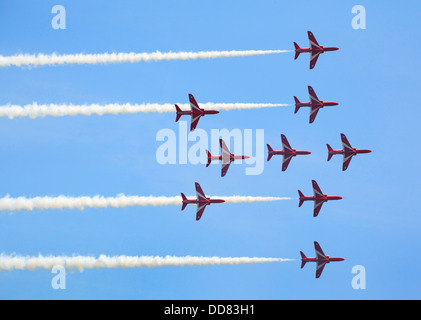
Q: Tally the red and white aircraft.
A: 9